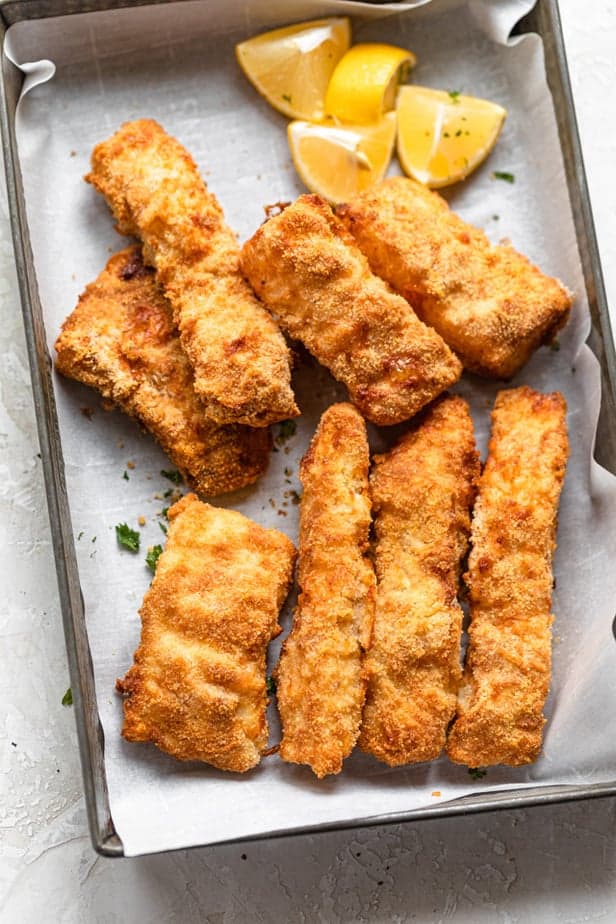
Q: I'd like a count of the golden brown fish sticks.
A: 8